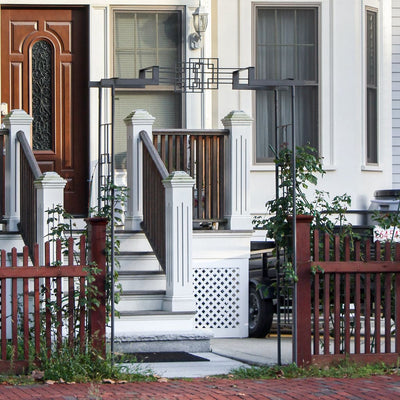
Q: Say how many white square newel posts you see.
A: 5